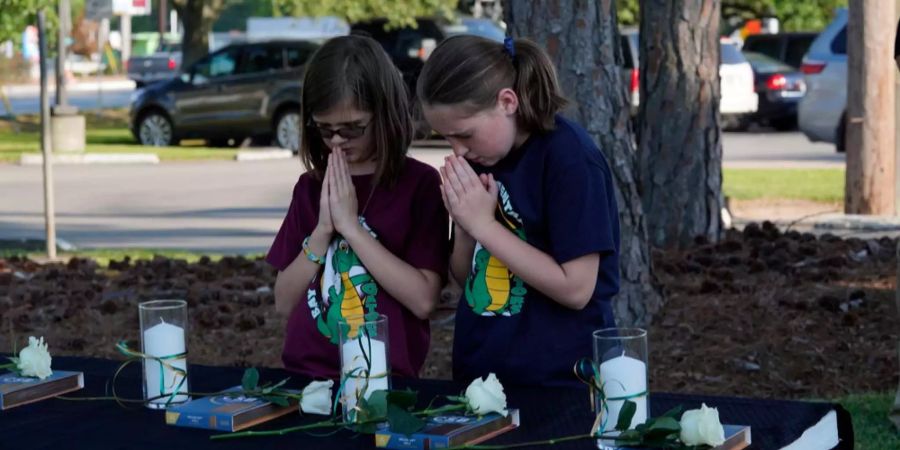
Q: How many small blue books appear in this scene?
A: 4